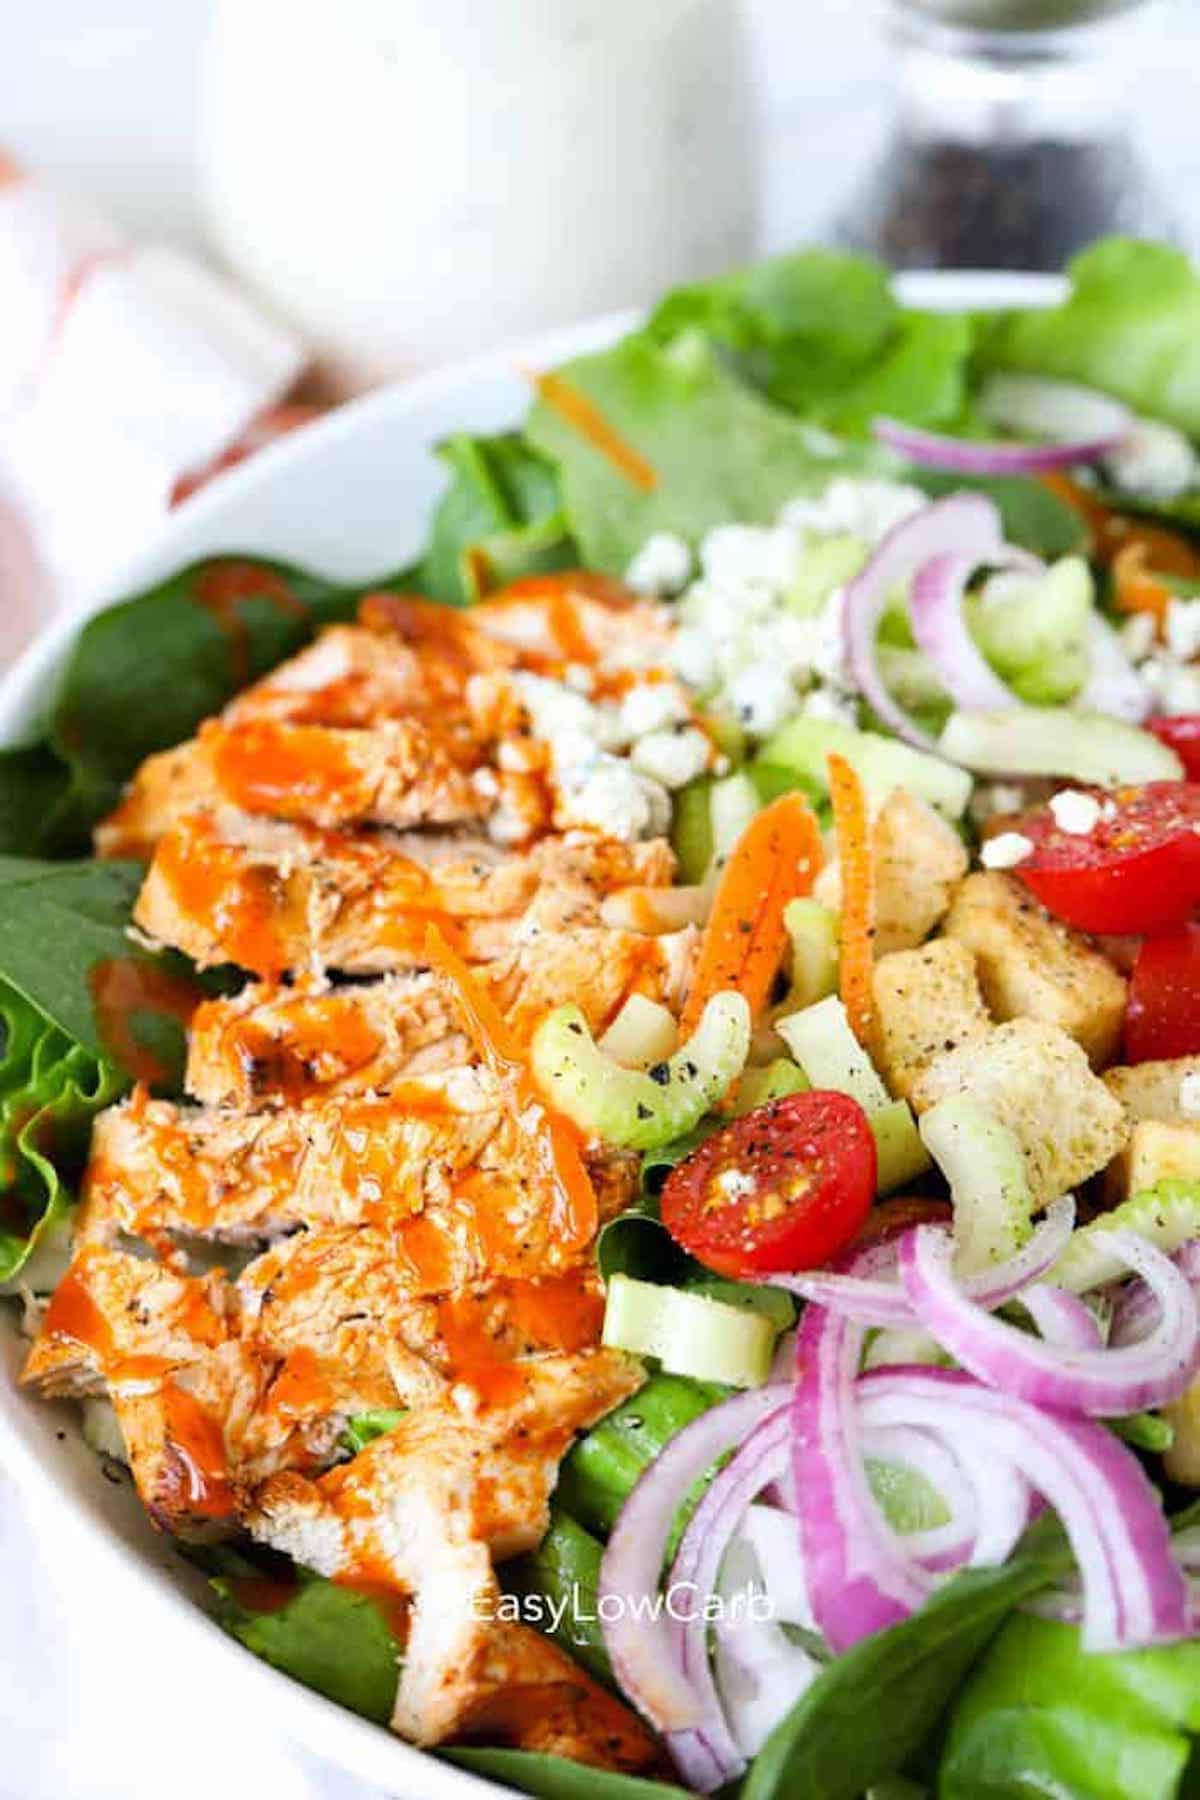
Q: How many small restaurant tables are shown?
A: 0